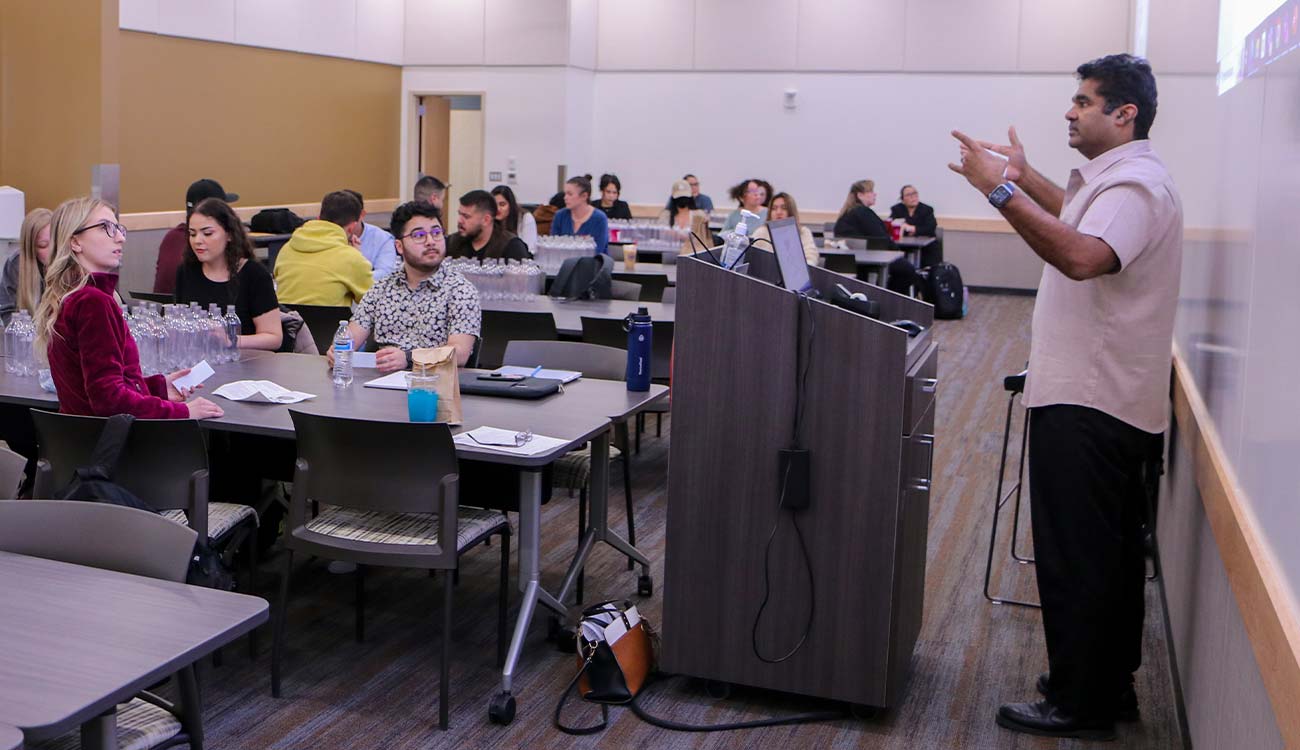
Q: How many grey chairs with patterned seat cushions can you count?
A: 4